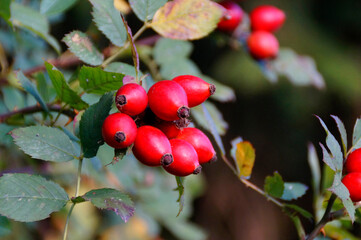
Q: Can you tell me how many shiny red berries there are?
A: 13